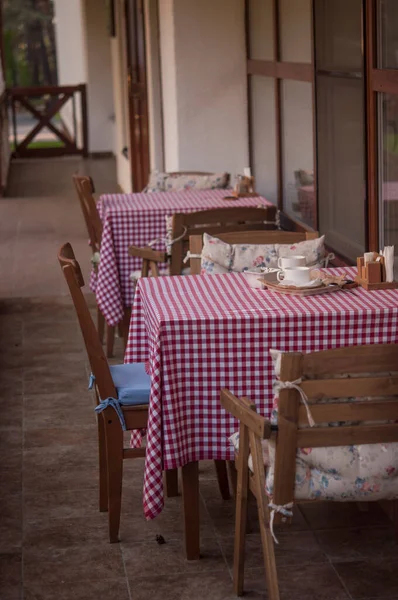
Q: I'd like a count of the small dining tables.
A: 2